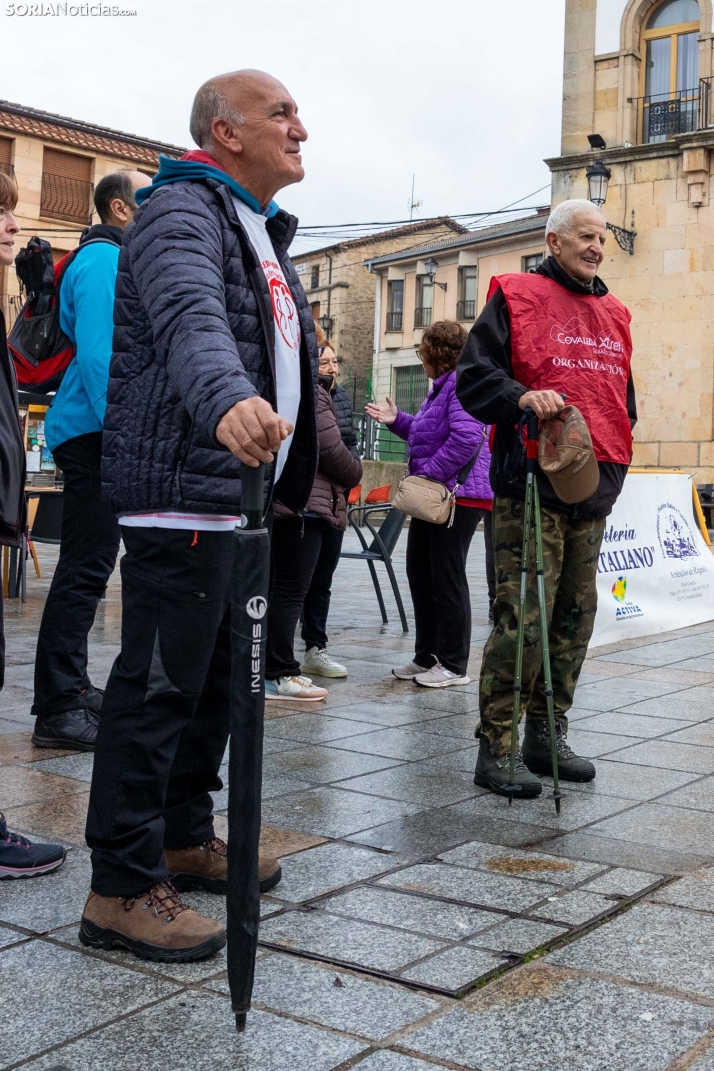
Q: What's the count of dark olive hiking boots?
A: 2